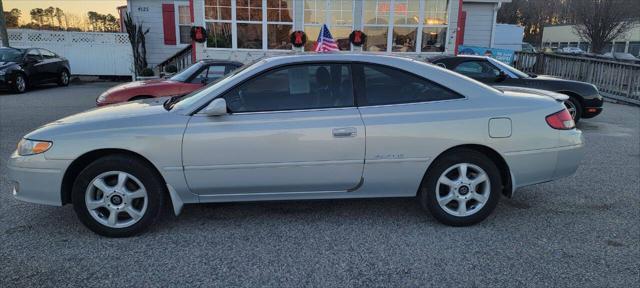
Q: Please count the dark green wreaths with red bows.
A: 3